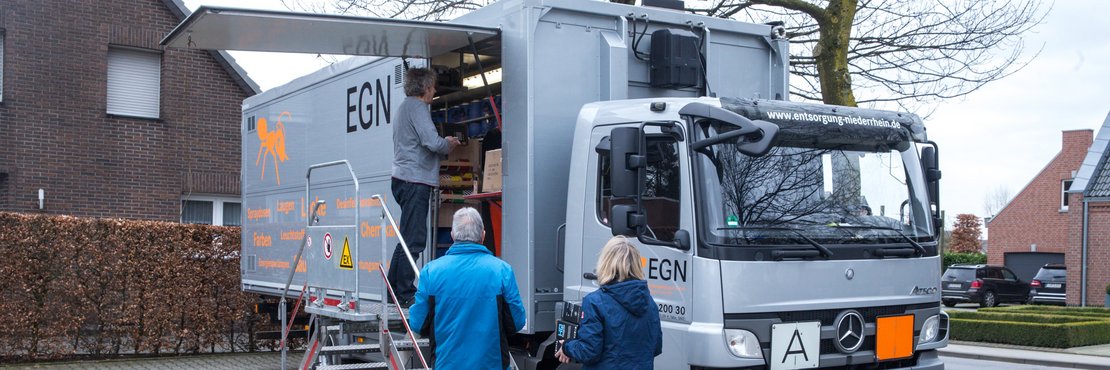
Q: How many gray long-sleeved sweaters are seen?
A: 1